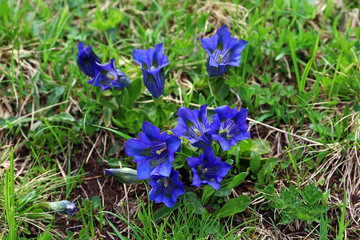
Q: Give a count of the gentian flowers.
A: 9